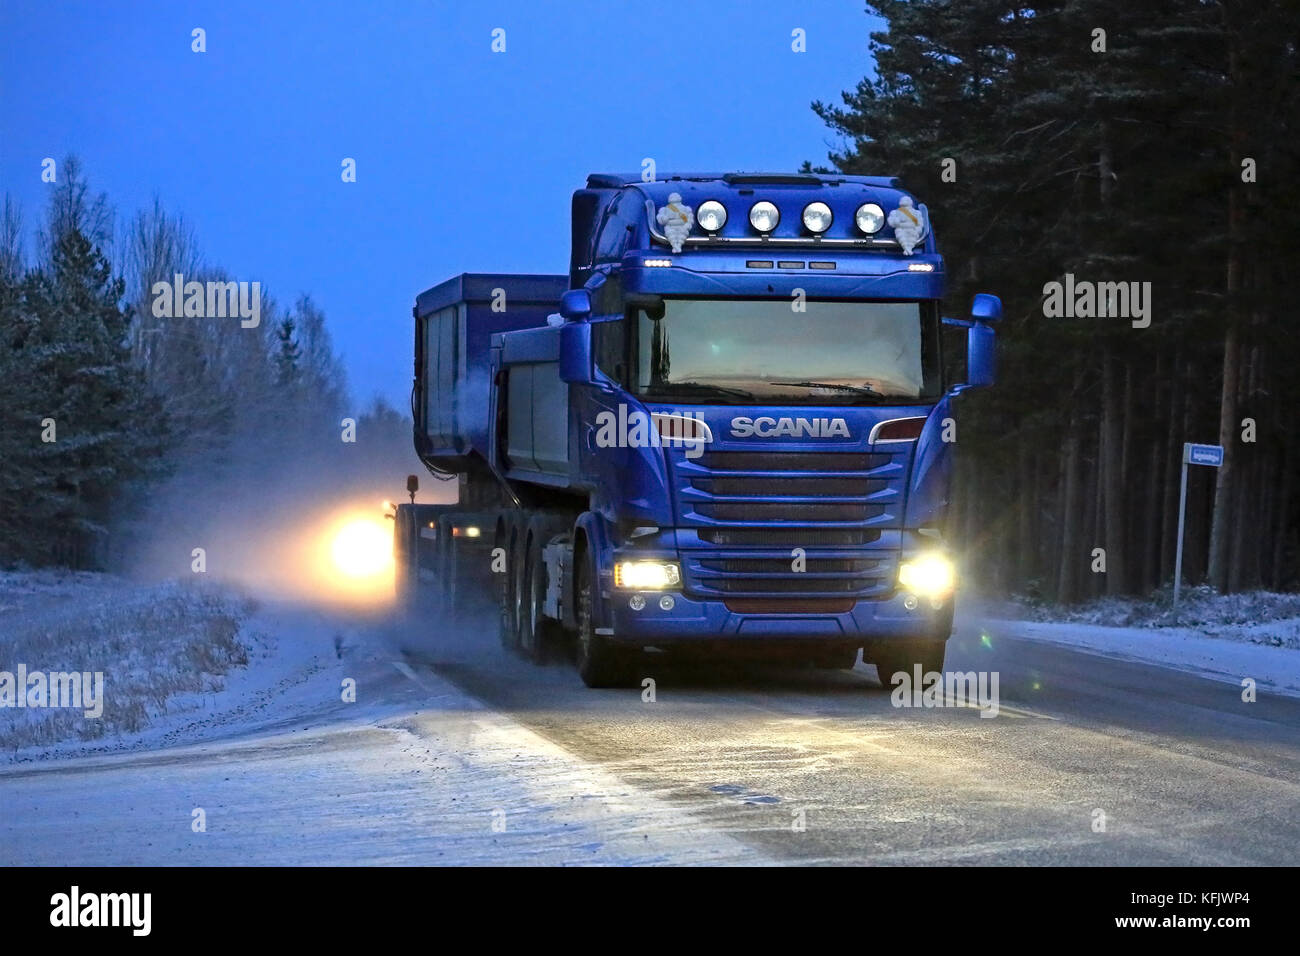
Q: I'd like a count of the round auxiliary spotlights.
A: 4